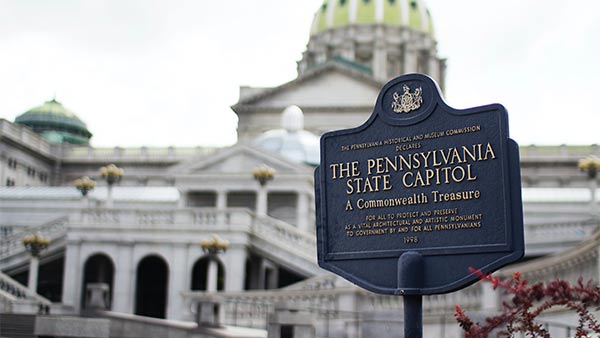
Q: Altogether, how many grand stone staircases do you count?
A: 2